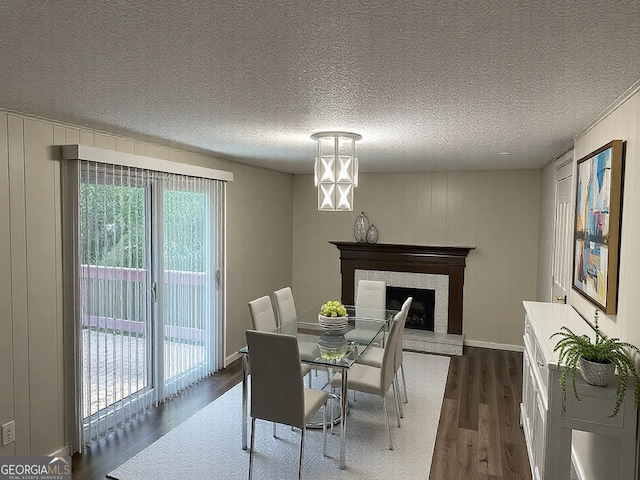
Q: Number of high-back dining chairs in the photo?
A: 6